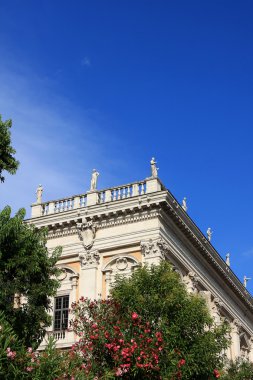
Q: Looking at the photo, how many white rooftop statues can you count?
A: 7